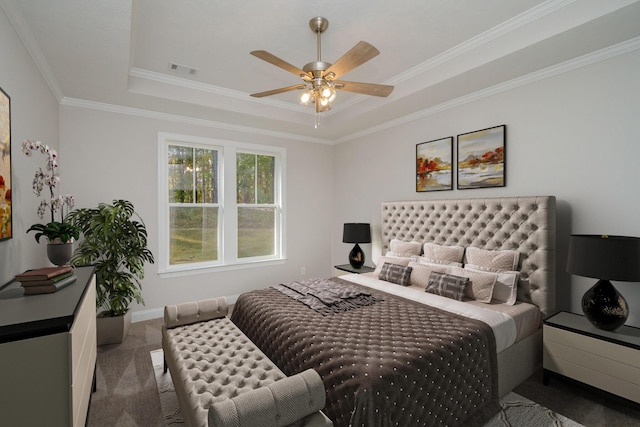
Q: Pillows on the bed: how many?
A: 11